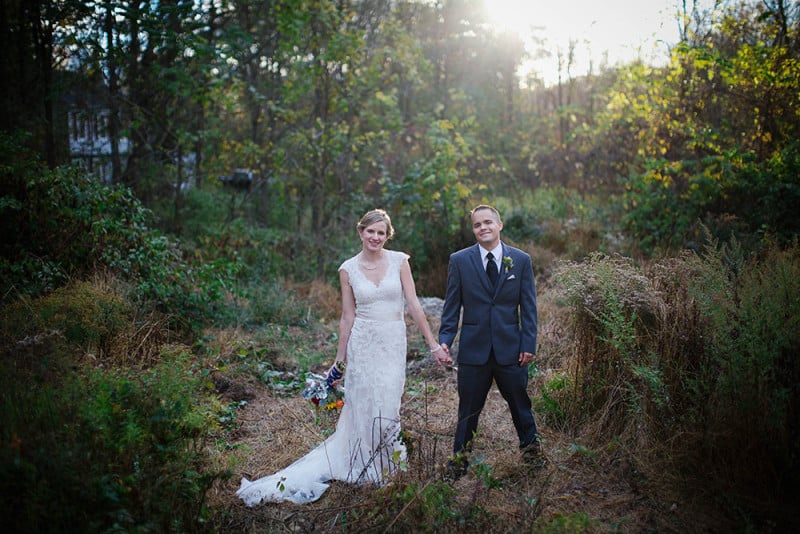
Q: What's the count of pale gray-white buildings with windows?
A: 1